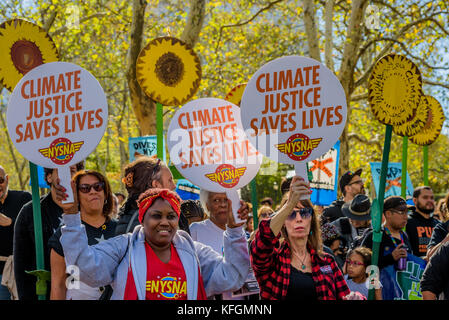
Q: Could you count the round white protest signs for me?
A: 3